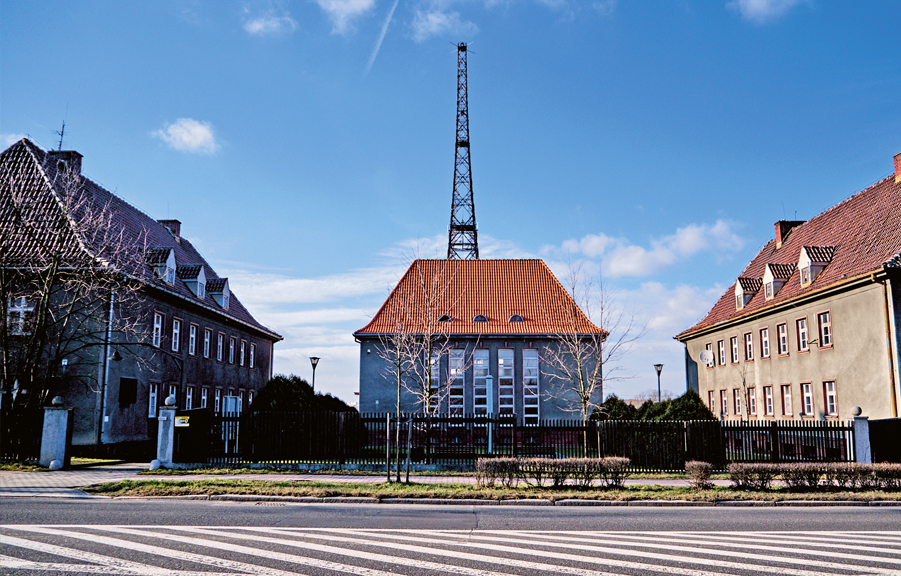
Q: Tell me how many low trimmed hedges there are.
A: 3